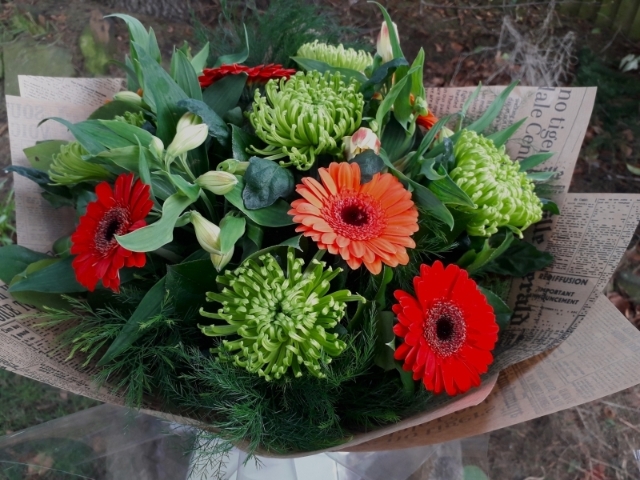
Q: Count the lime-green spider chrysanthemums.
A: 5